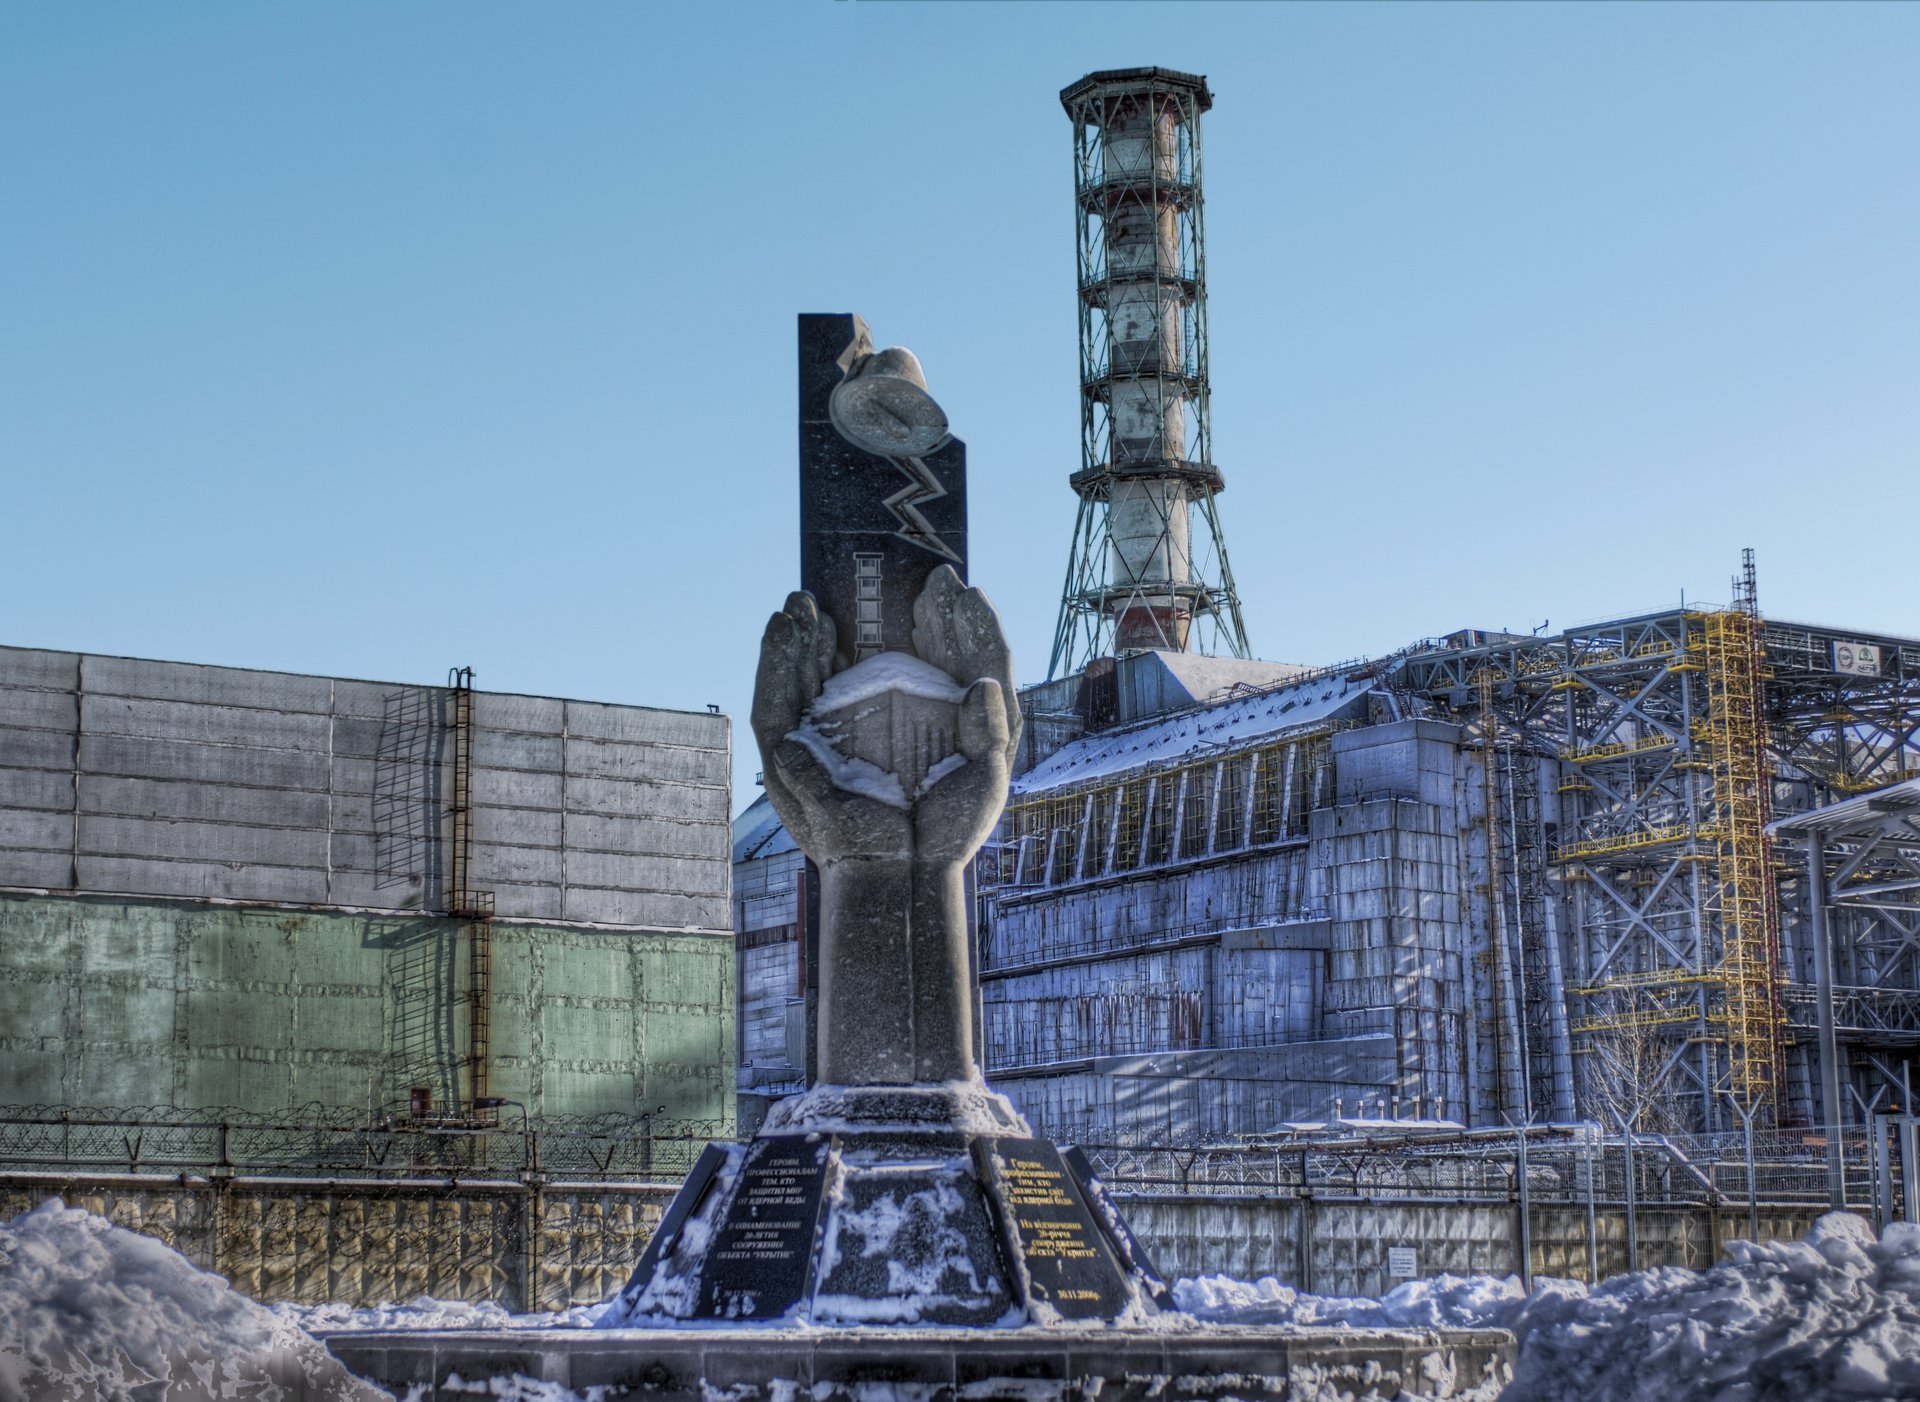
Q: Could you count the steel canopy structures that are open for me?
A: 1